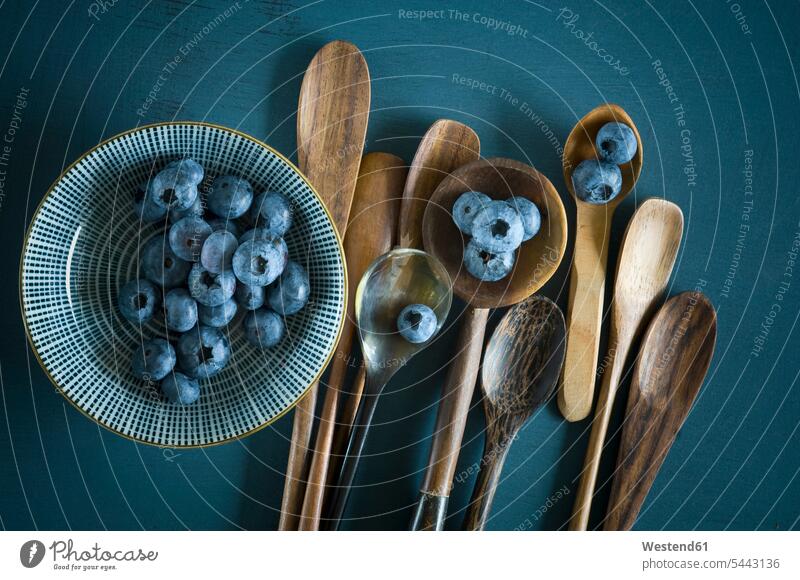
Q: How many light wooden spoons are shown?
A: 2